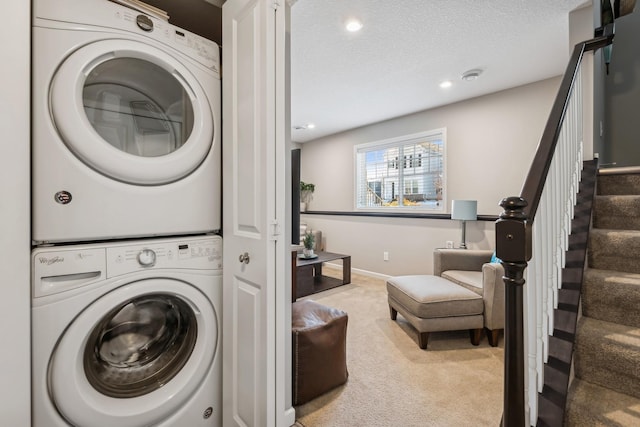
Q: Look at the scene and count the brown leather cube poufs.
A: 1